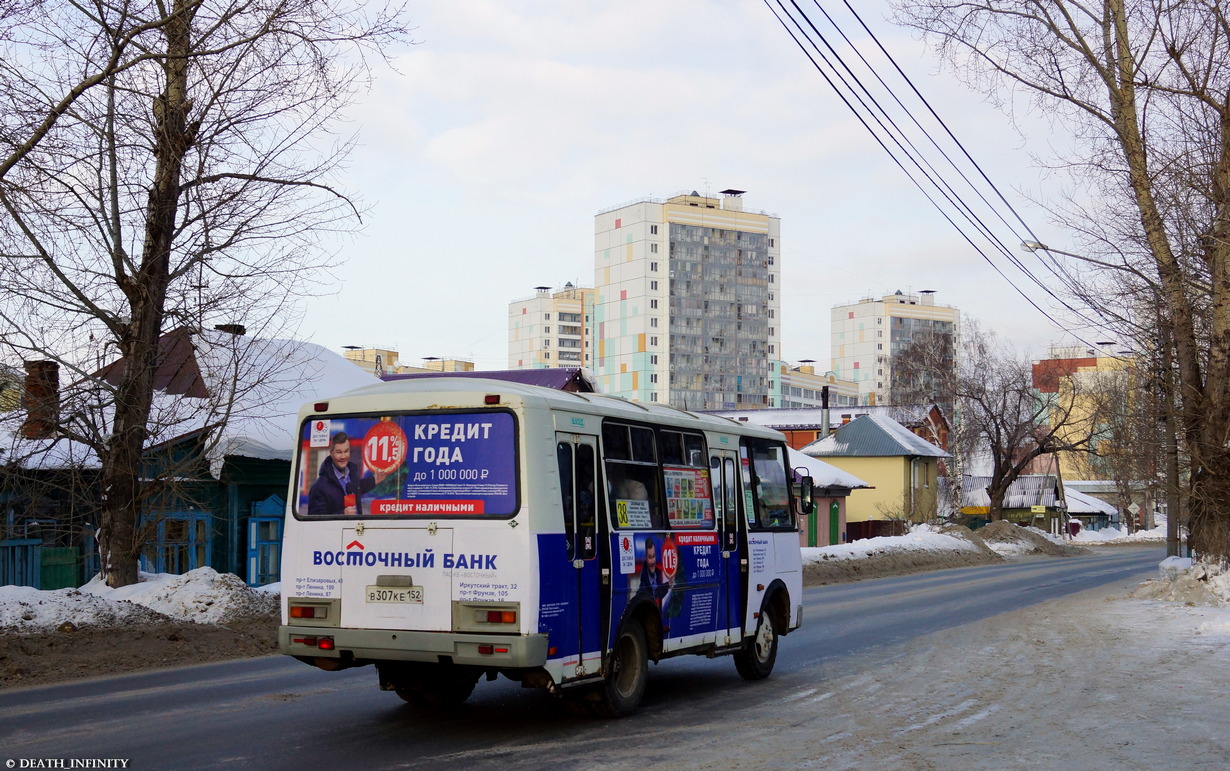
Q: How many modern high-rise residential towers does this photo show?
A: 3